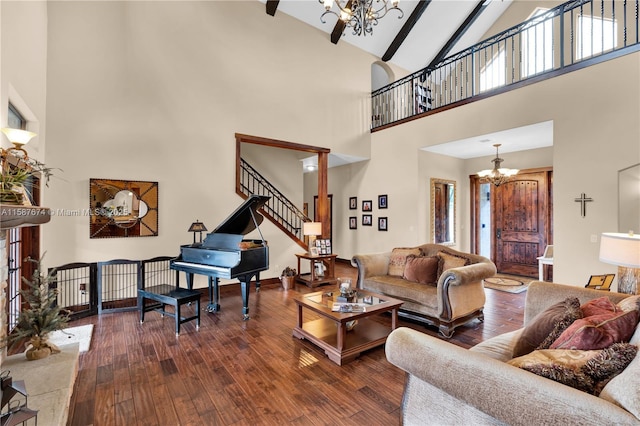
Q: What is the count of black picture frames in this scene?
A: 6